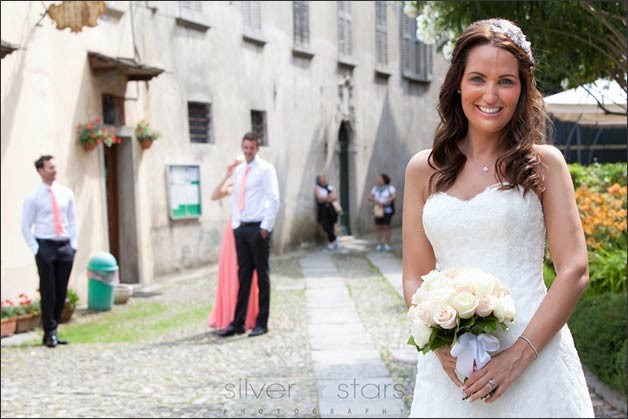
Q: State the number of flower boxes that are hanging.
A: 2